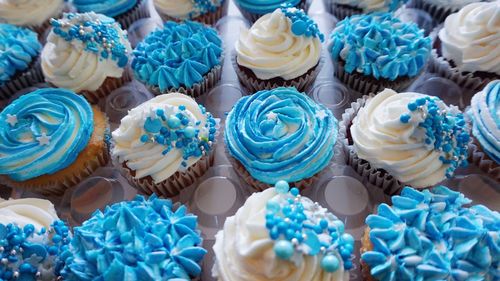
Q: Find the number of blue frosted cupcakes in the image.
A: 10